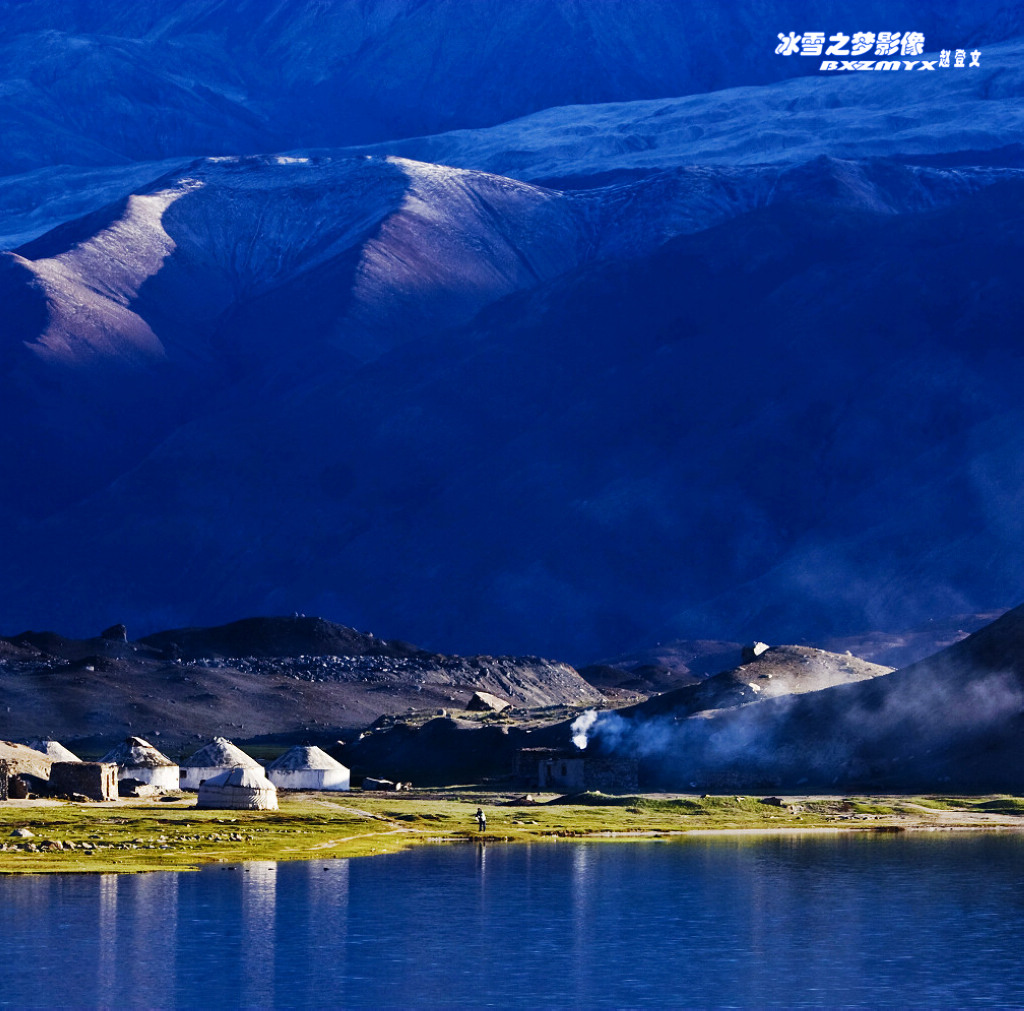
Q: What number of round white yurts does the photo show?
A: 5